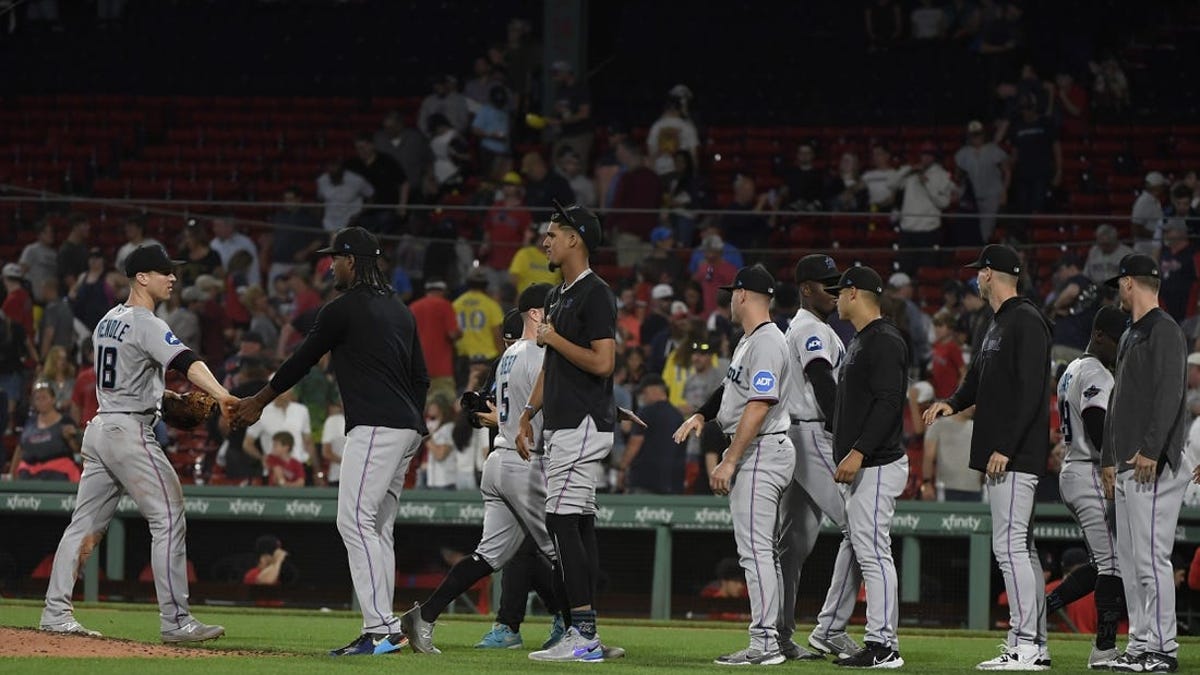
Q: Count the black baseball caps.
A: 11